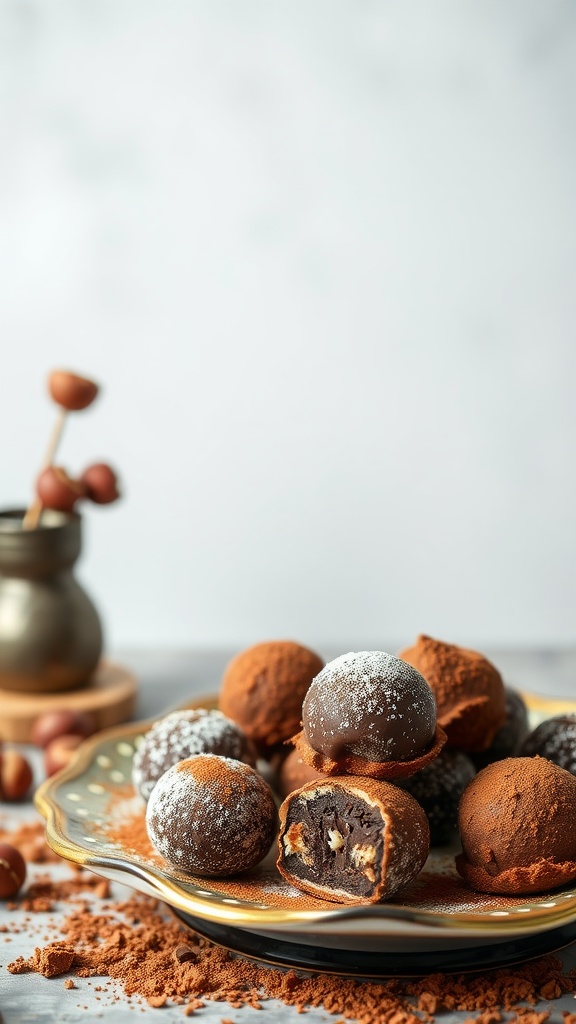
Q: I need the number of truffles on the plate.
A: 11